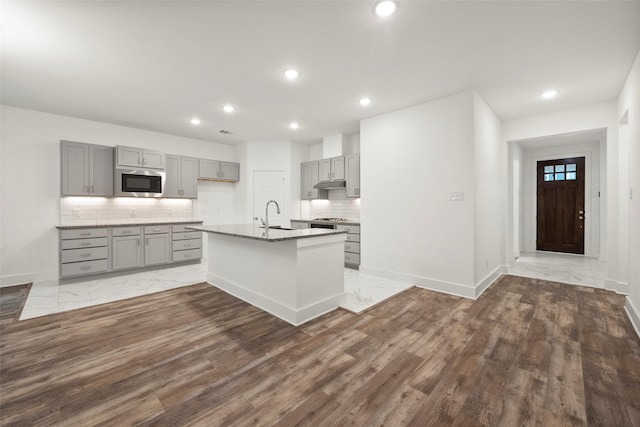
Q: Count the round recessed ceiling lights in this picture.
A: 7